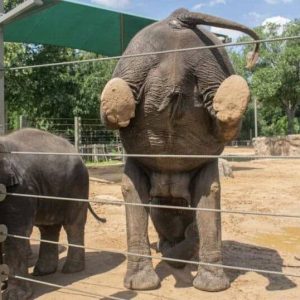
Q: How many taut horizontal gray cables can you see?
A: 5